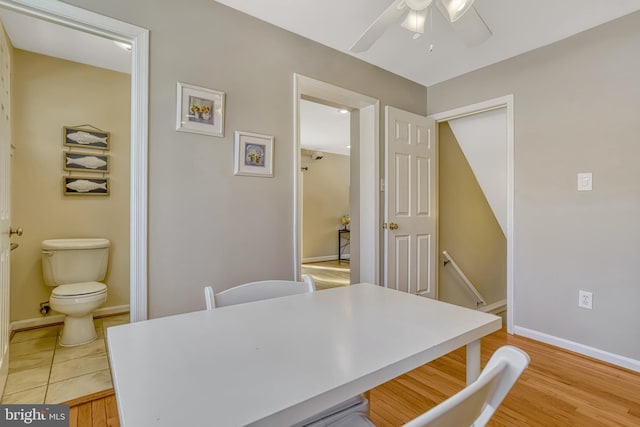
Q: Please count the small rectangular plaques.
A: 3